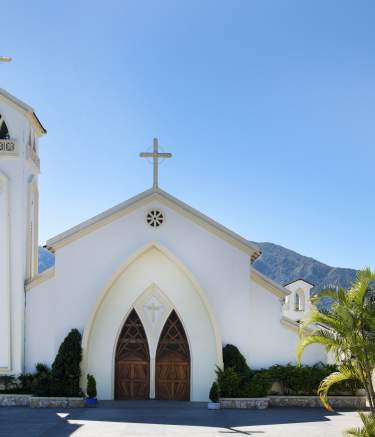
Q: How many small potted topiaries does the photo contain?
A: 2